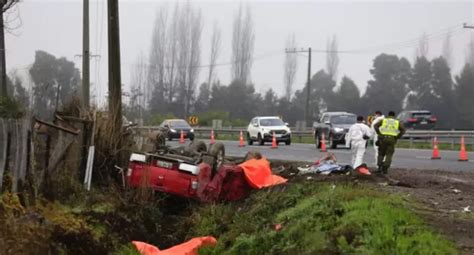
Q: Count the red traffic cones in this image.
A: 7